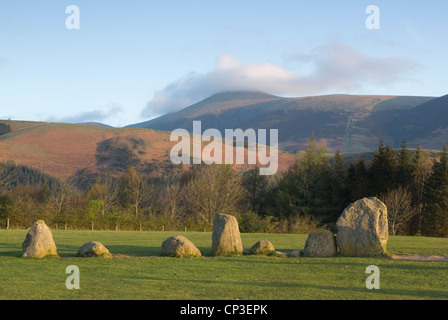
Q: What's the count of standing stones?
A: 7